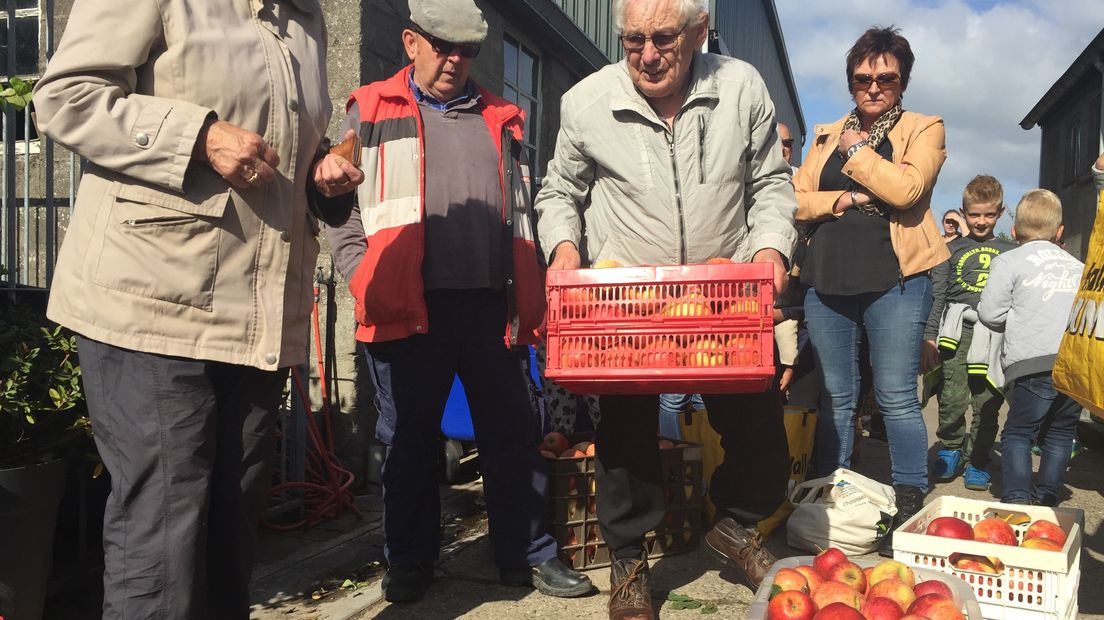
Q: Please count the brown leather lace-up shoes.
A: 2